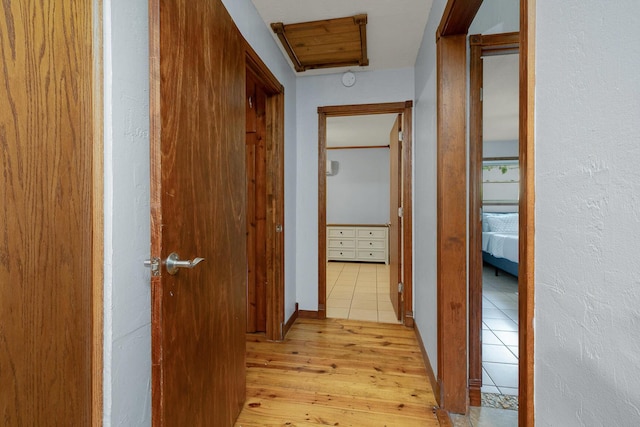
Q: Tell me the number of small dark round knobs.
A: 6